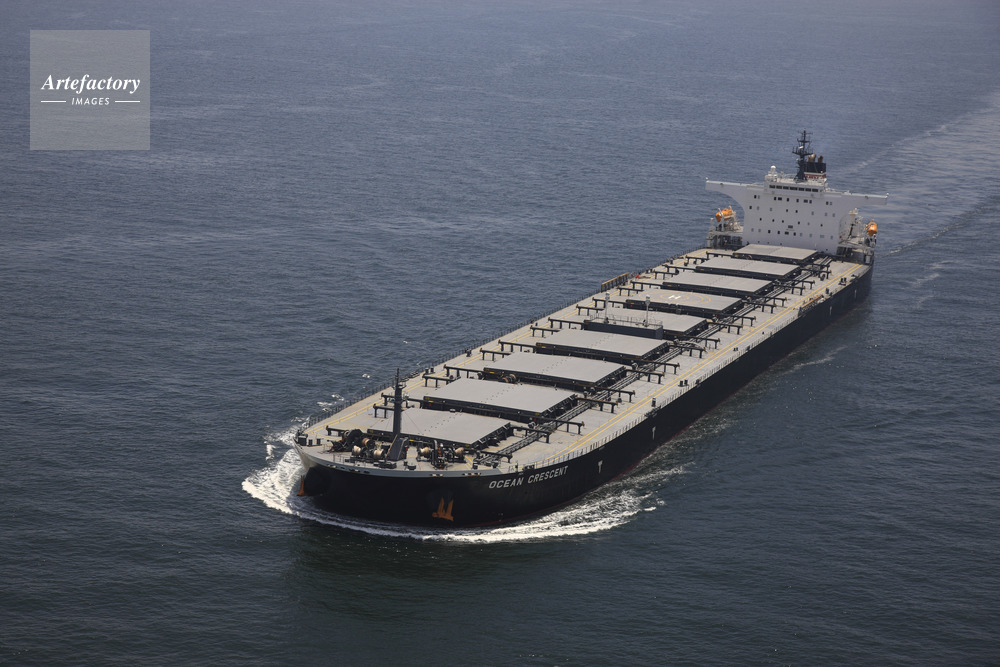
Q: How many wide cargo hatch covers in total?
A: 9